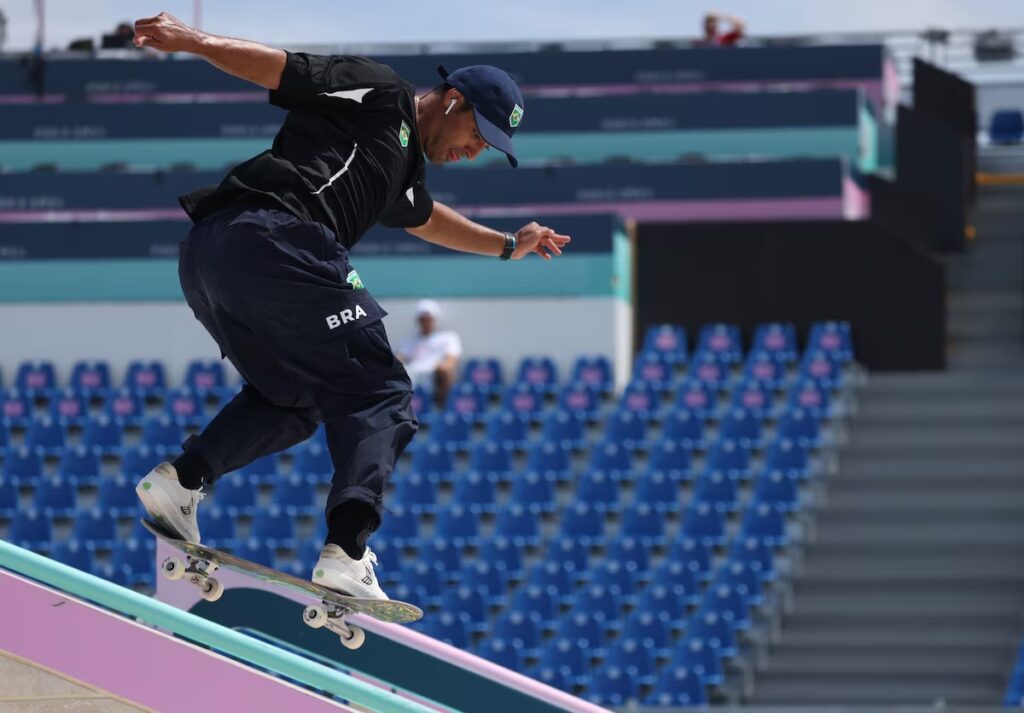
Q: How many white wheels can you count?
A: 4